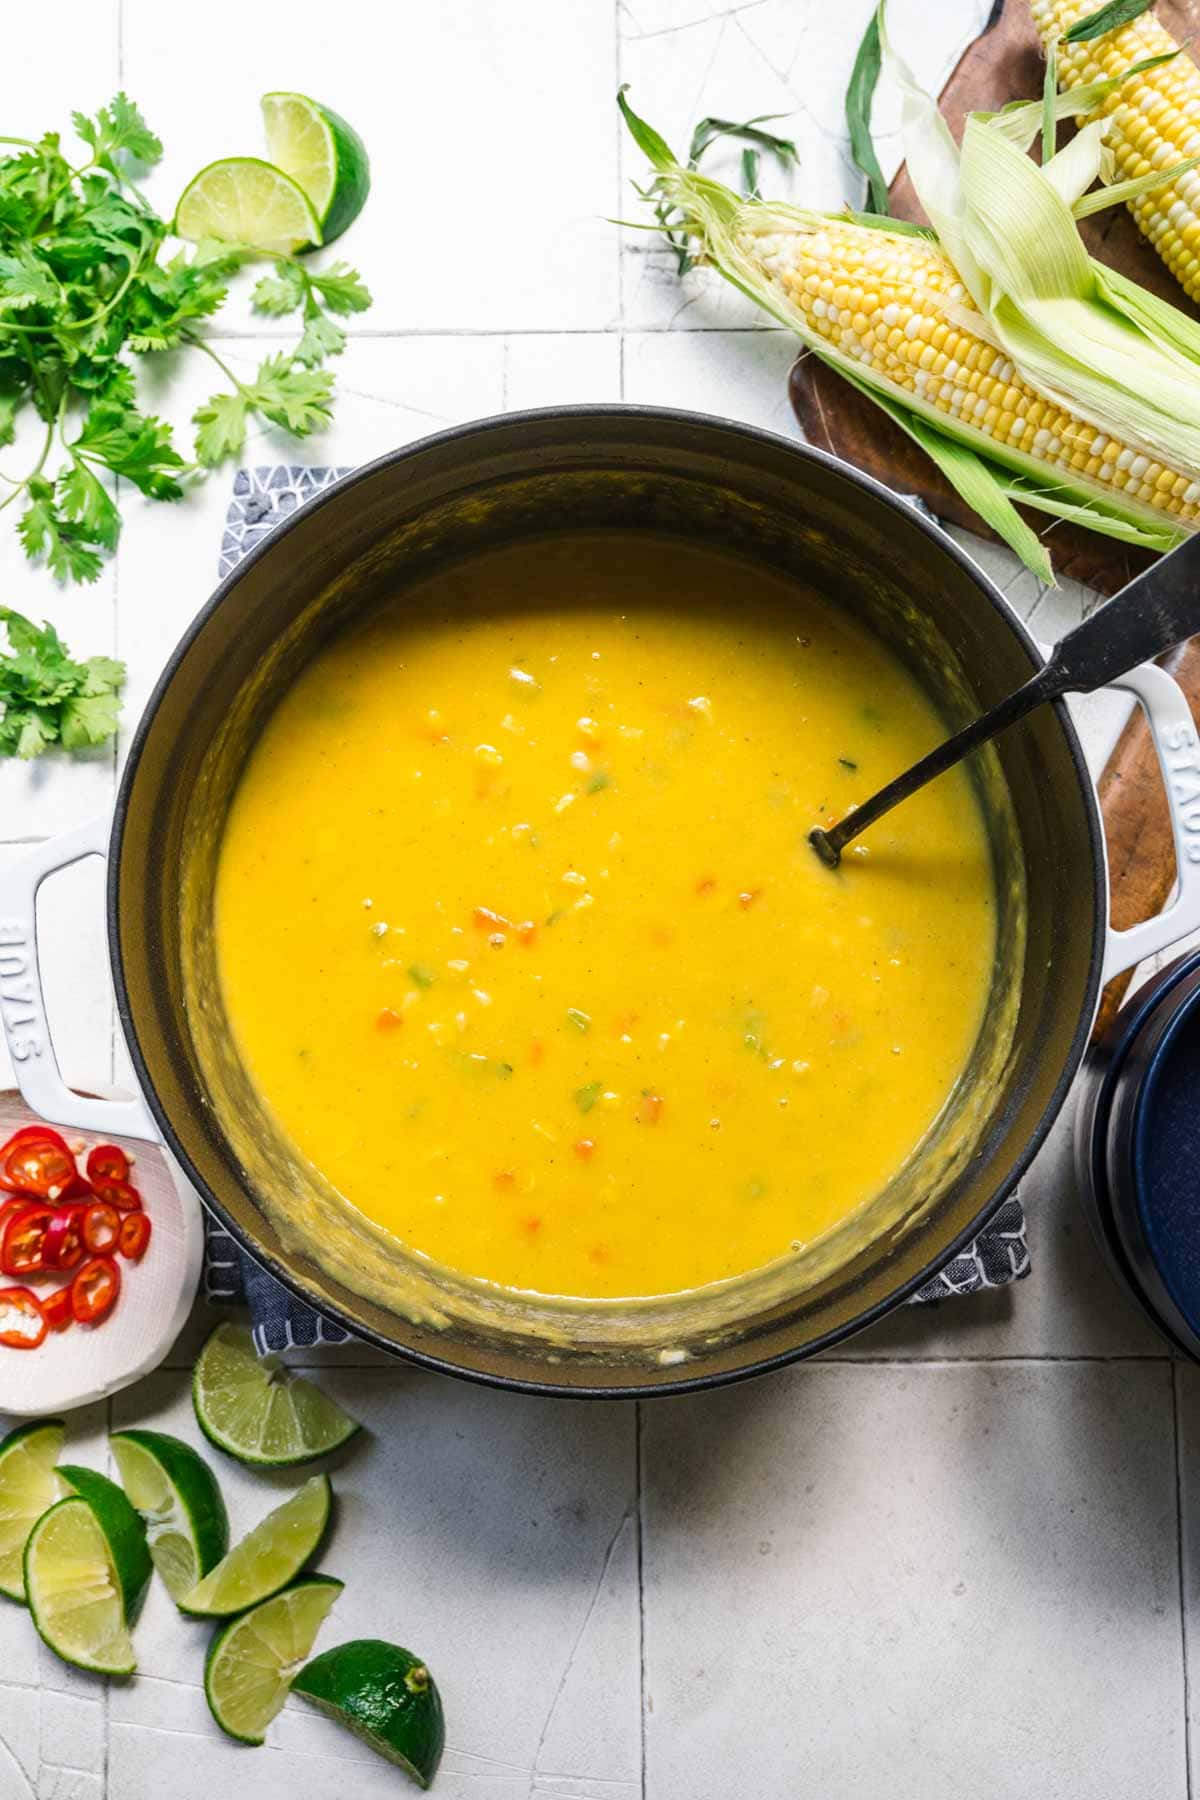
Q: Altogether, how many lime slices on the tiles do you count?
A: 10